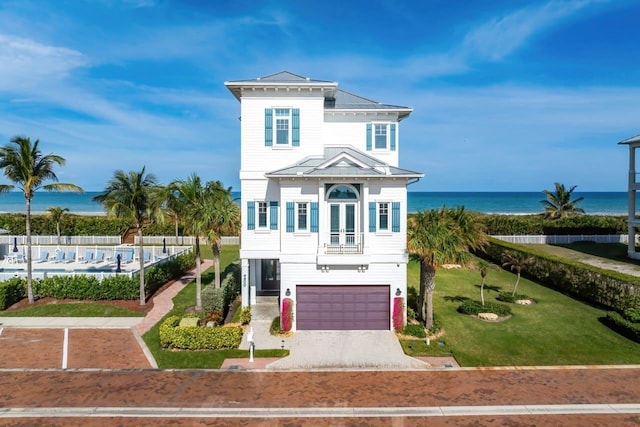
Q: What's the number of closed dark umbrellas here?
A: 3